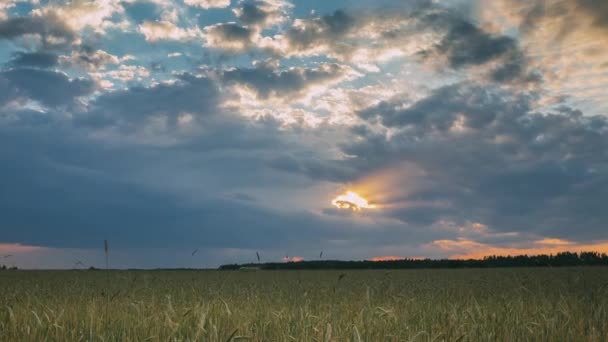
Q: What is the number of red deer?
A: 0